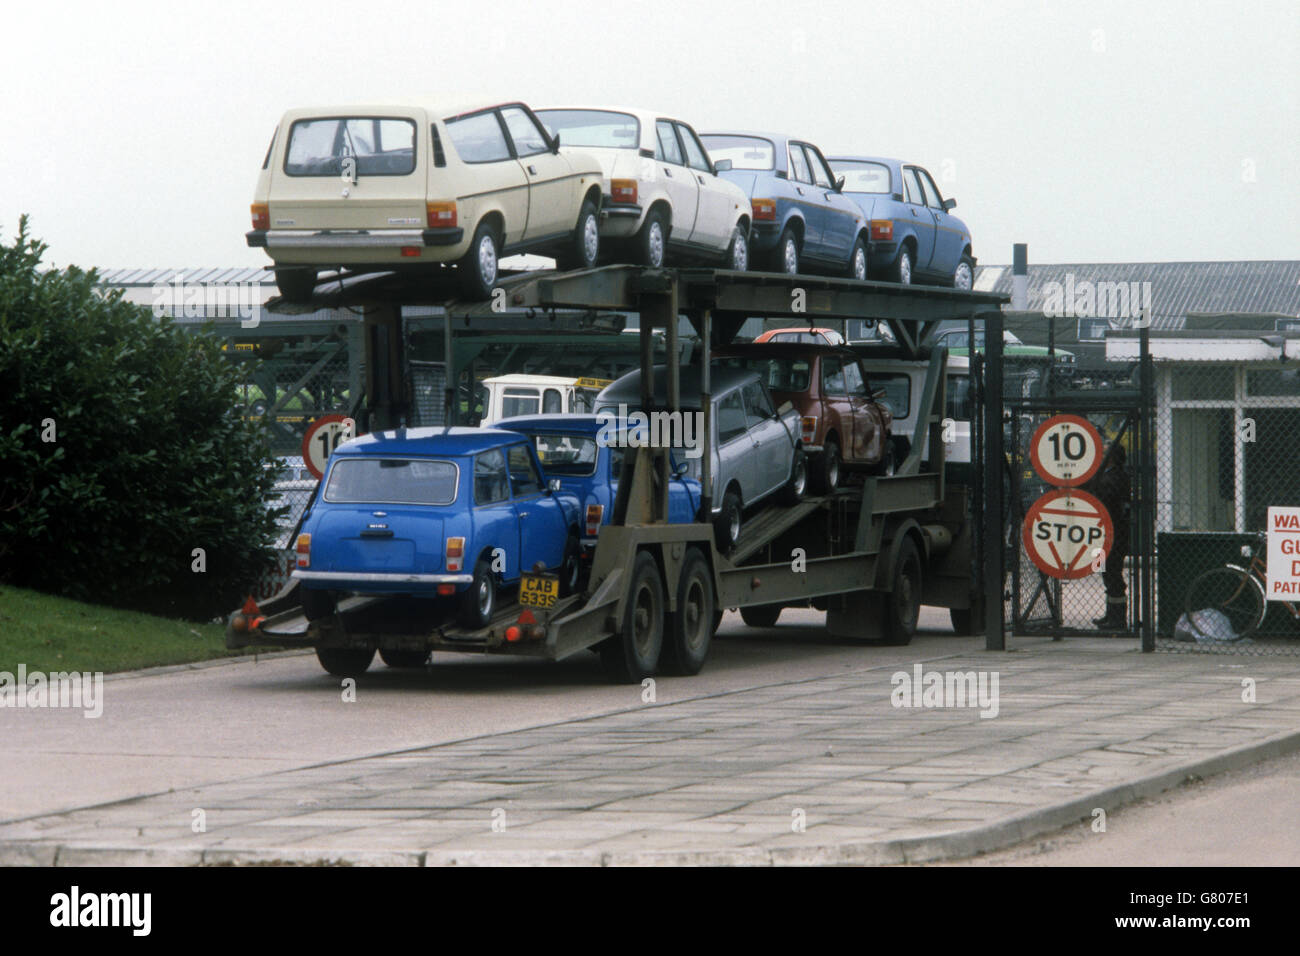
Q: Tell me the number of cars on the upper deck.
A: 4